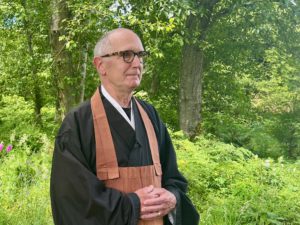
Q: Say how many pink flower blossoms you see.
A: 2